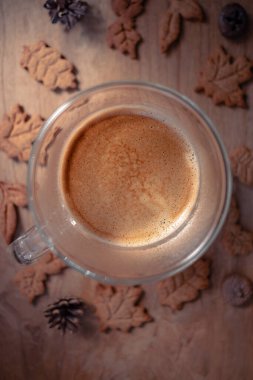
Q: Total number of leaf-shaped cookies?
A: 11